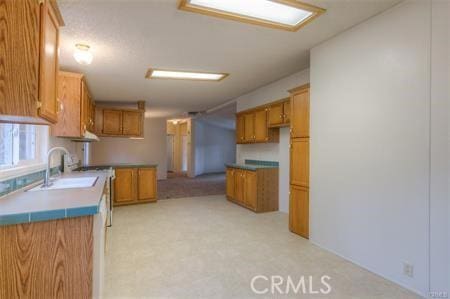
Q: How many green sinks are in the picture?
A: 0